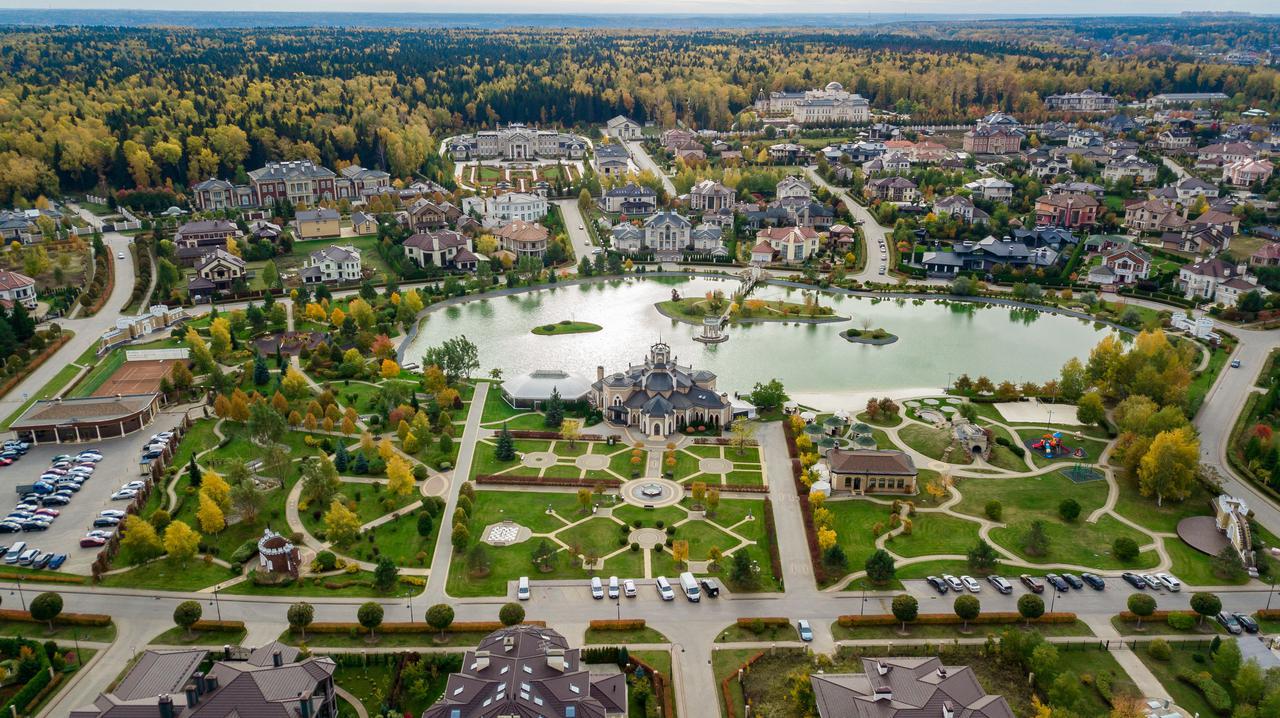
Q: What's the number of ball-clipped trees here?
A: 11